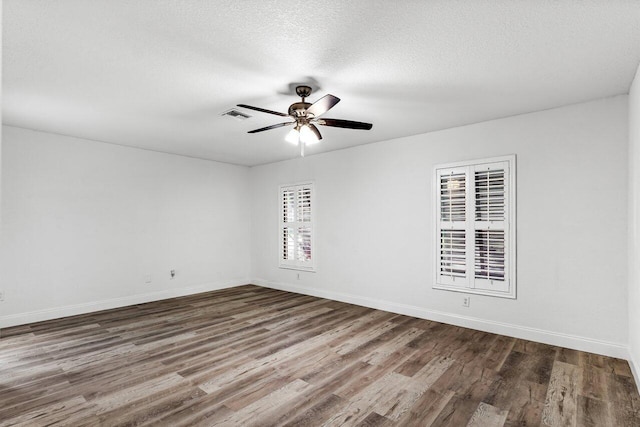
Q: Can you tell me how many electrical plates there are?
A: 5